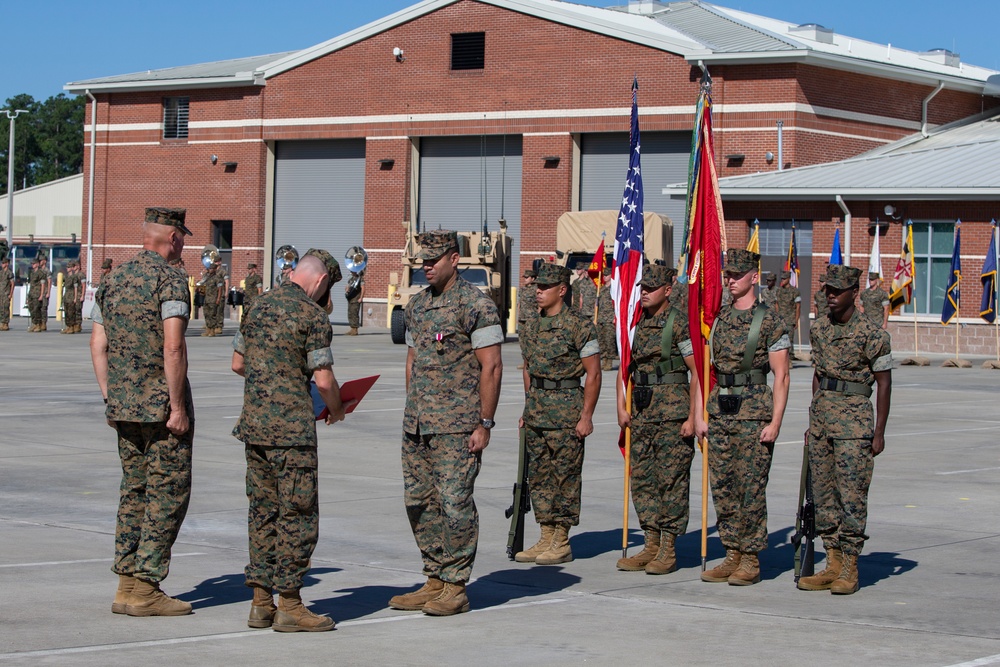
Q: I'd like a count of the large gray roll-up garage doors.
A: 3